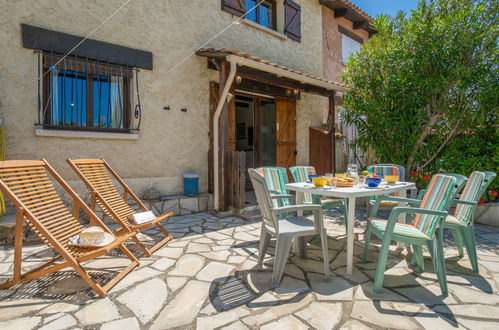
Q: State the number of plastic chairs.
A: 6